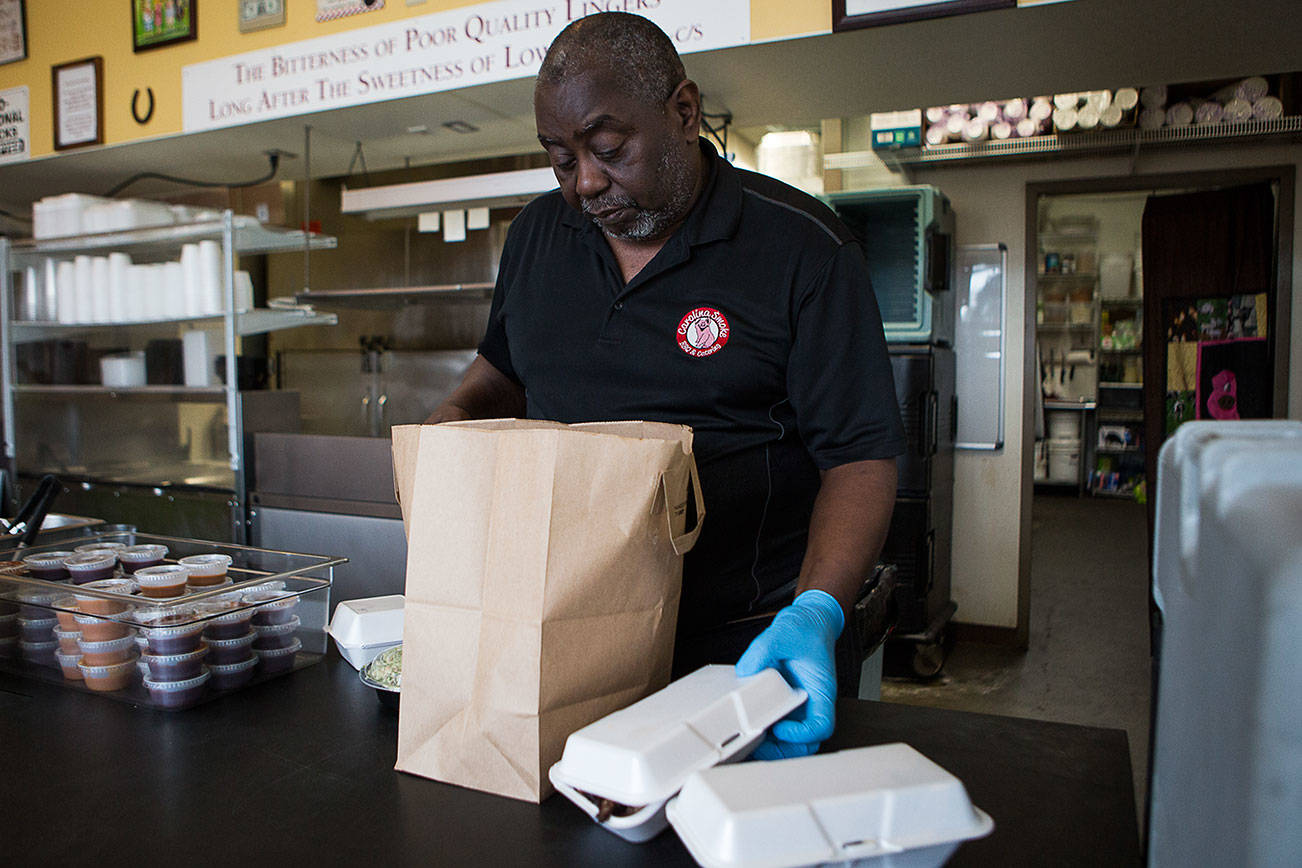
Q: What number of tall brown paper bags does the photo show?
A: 1